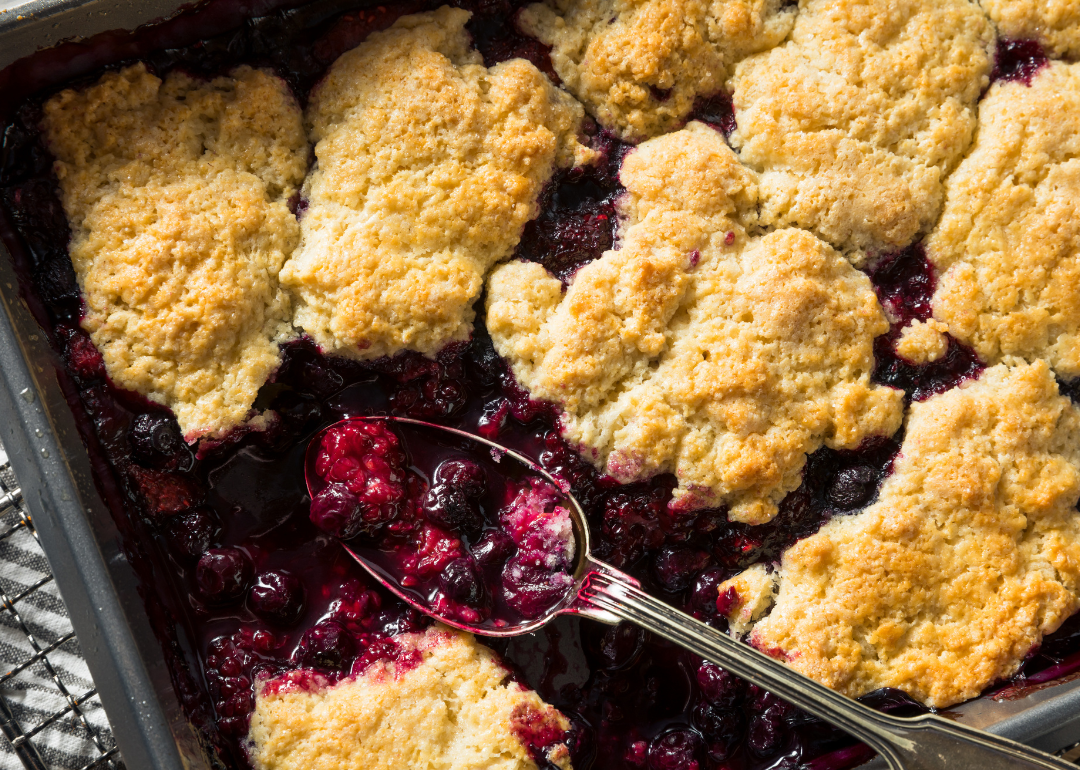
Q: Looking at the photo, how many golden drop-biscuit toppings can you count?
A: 9